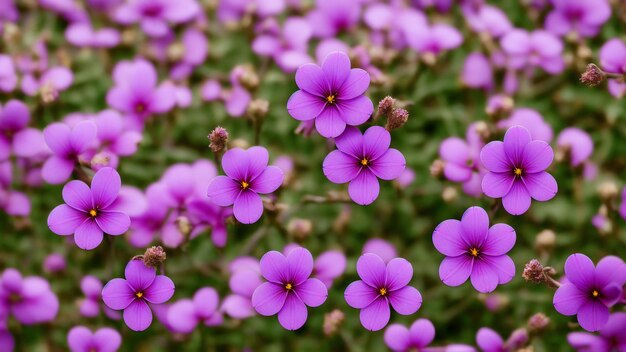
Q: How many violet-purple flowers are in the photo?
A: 10